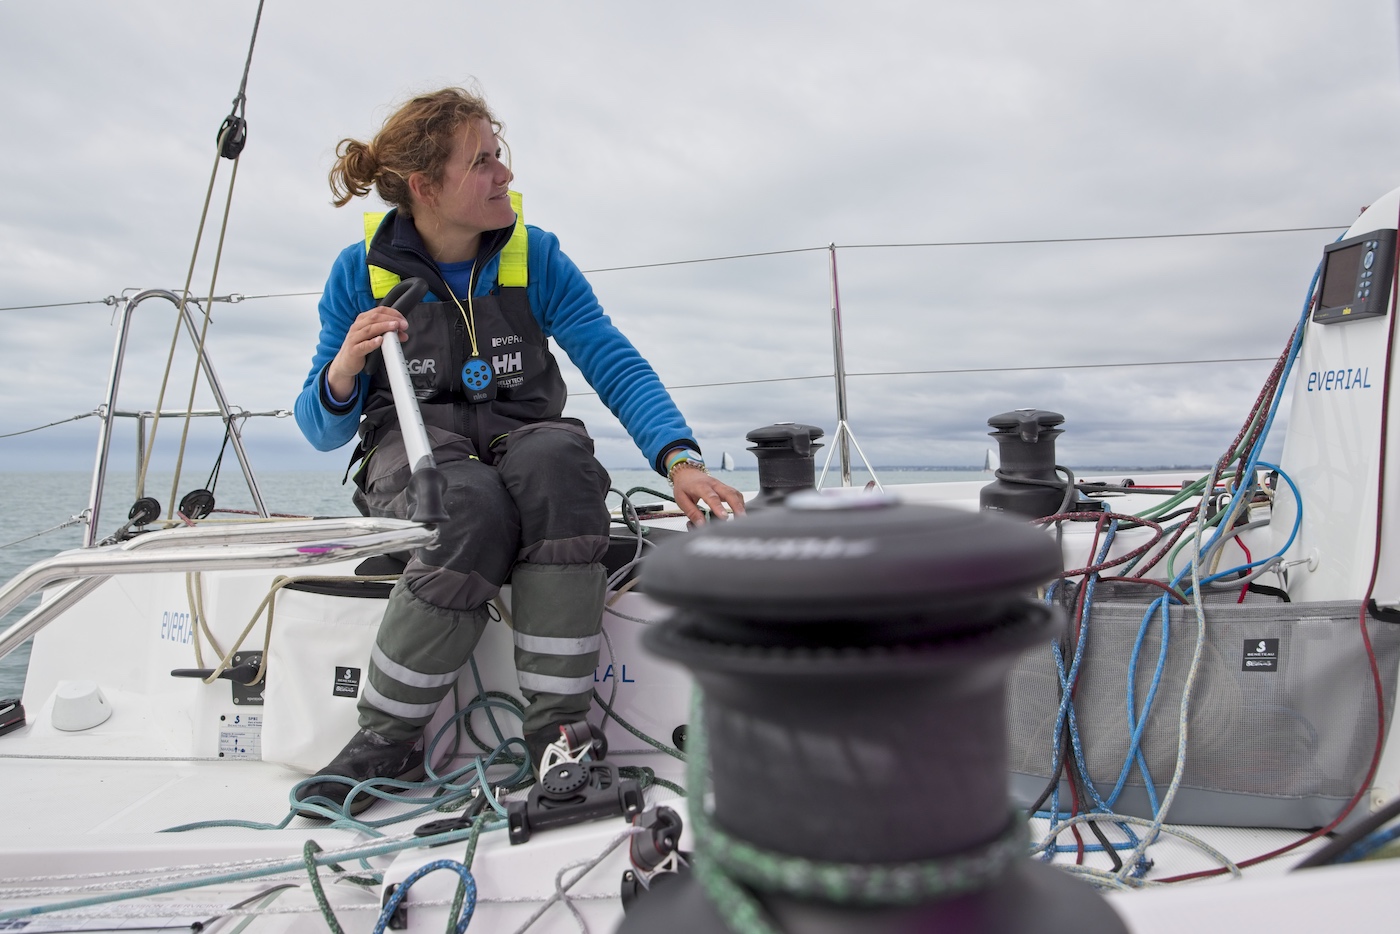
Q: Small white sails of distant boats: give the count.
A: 2